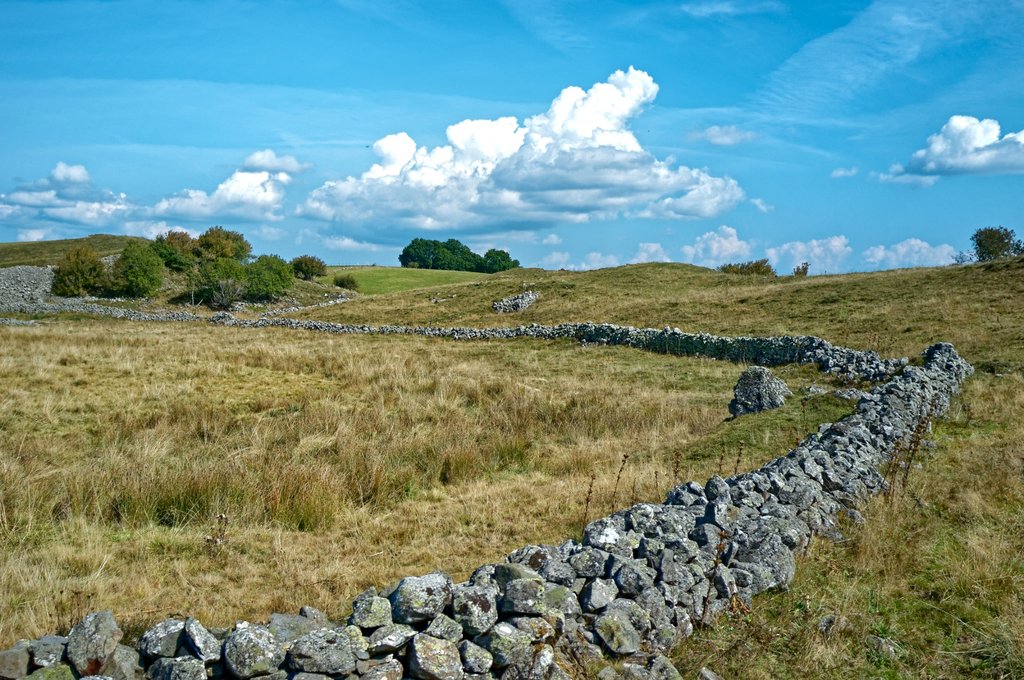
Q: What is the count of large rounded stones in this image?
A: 1